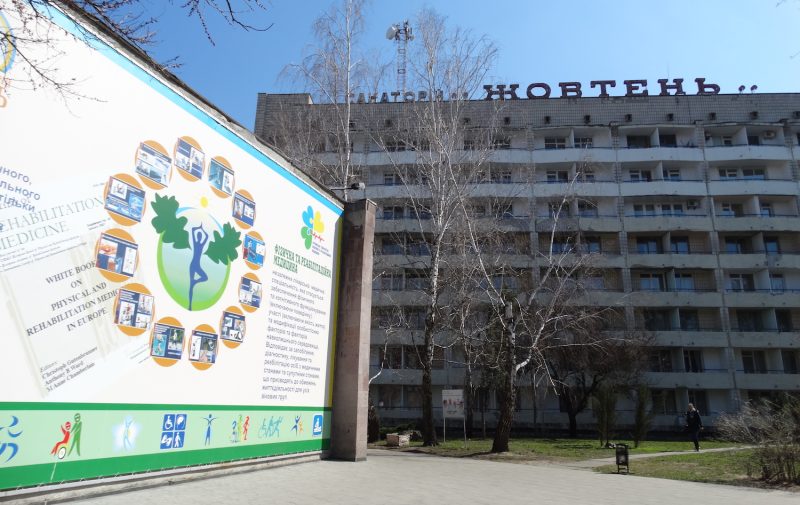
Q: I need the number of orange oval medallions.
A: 12